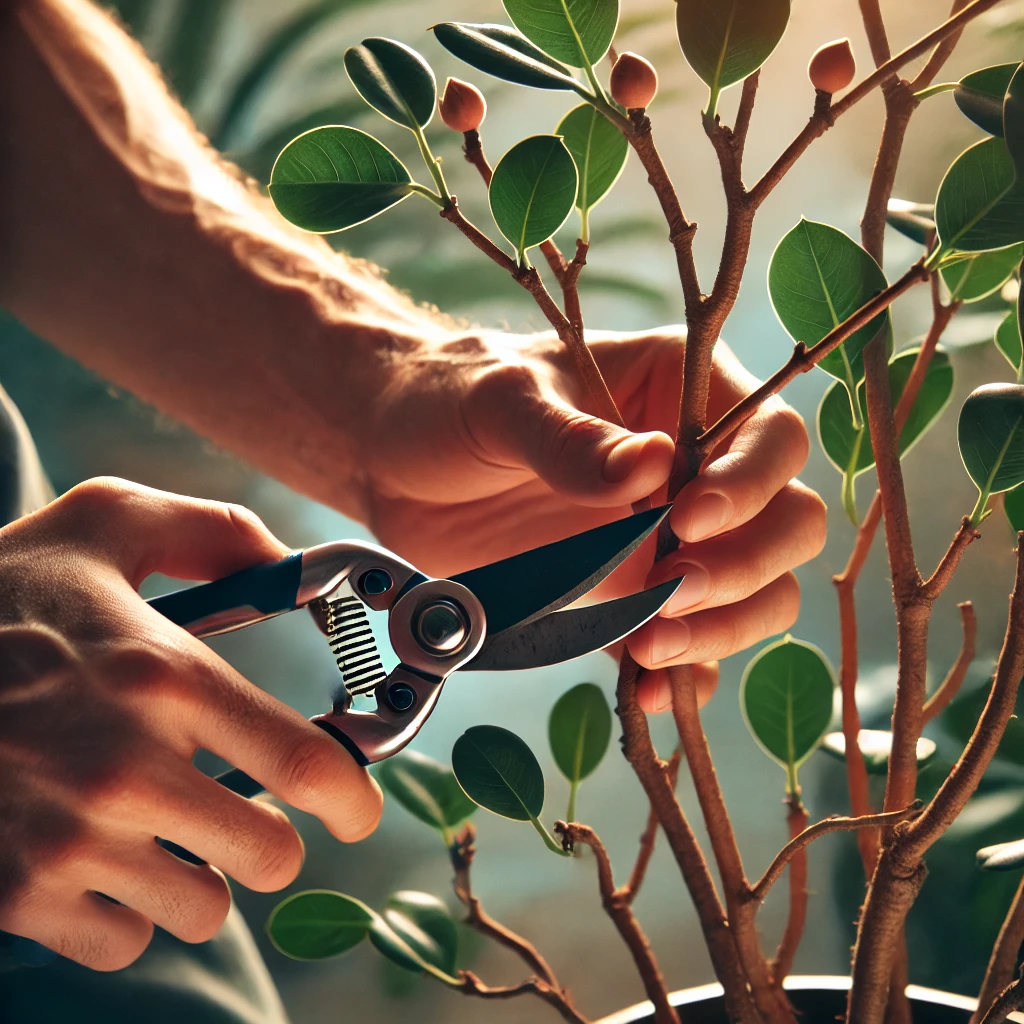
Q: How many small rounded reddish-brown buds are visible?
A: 3